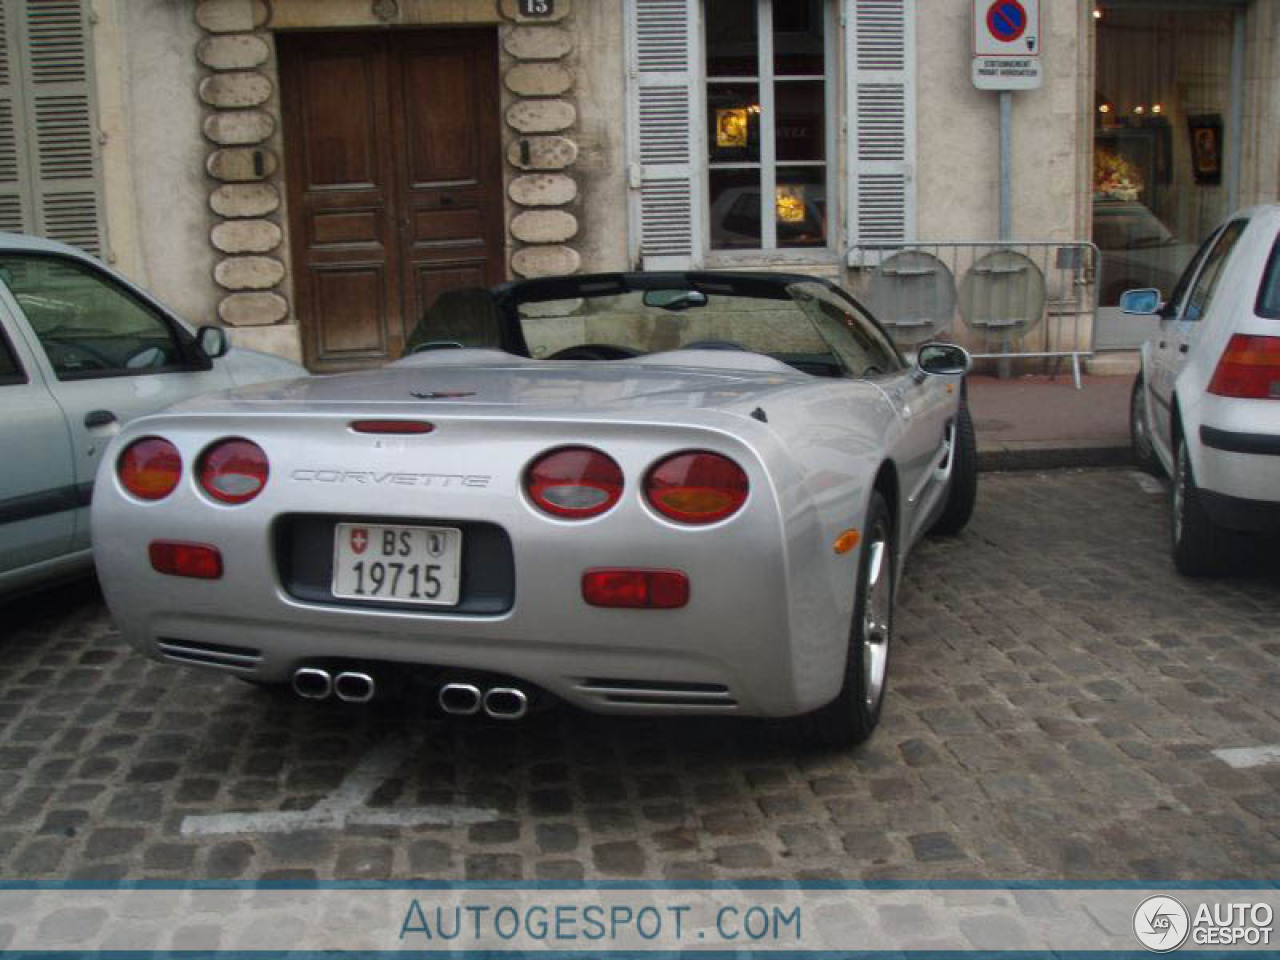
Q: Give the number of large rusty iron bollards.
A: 0